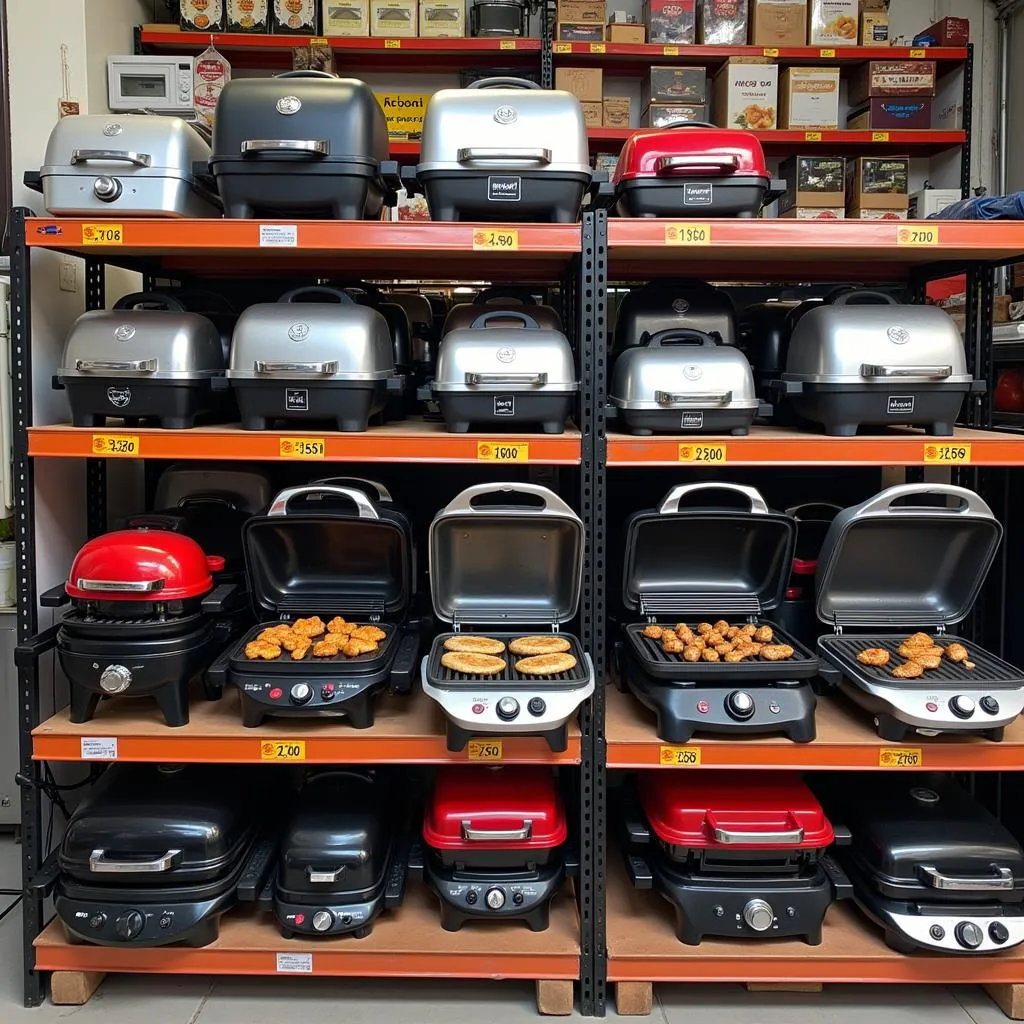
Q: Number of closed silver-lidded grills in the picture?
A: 7